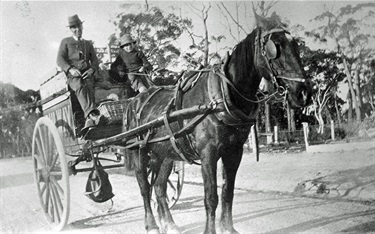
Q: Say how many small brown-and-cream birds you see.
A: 0